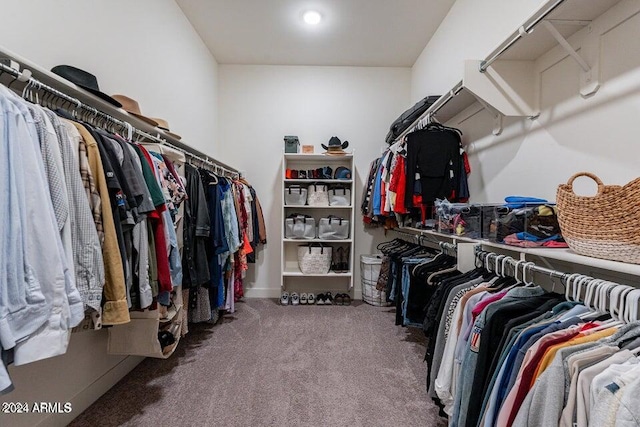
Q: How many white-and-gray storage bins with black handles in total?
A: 6